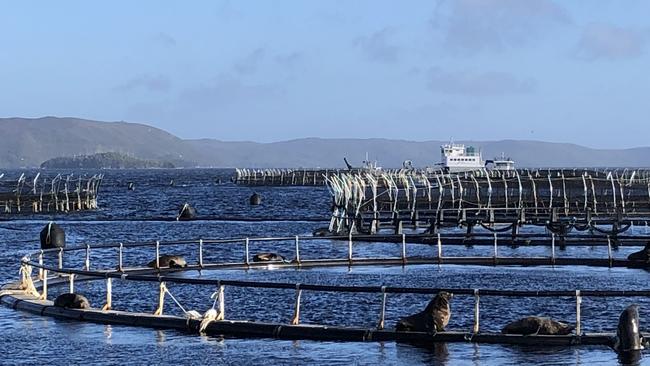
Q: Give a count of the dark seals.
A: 7